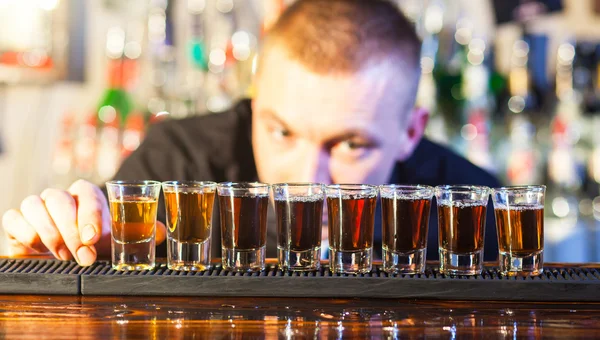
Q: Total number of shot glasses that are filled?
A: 8